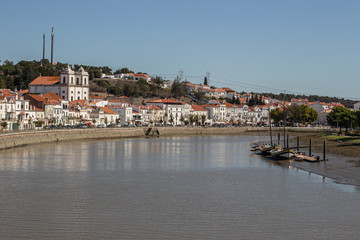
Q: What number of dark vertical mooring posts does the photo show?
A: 5